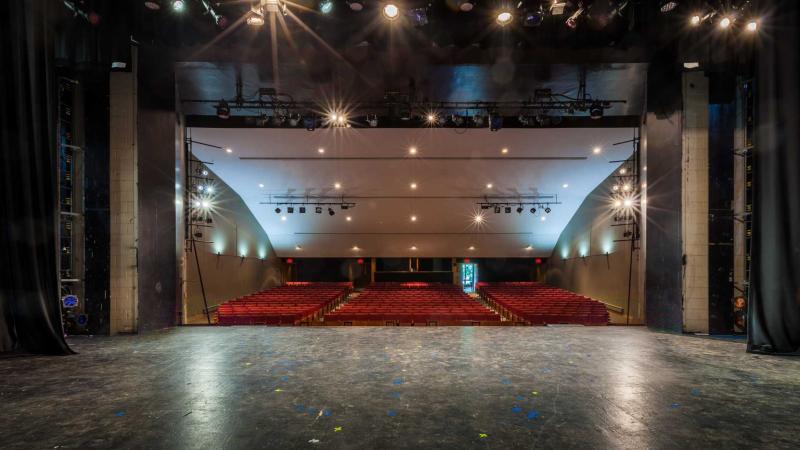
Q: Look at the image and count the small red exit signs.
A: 4